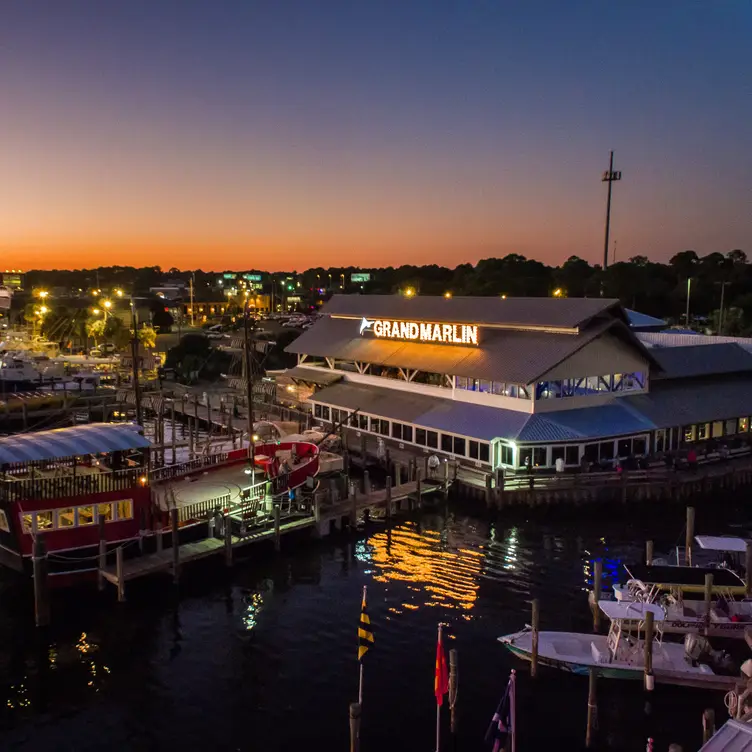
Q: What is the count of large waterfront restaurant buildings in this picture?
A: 1